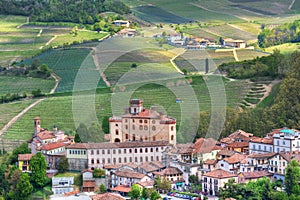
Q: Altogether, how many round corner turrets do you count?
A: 2